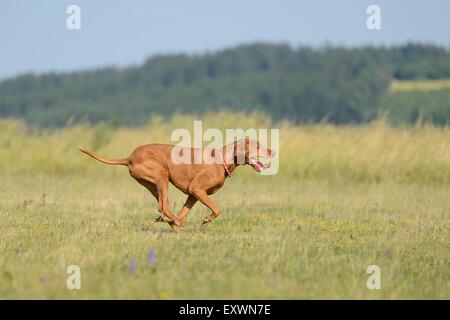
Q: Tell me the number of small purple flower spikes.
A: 2